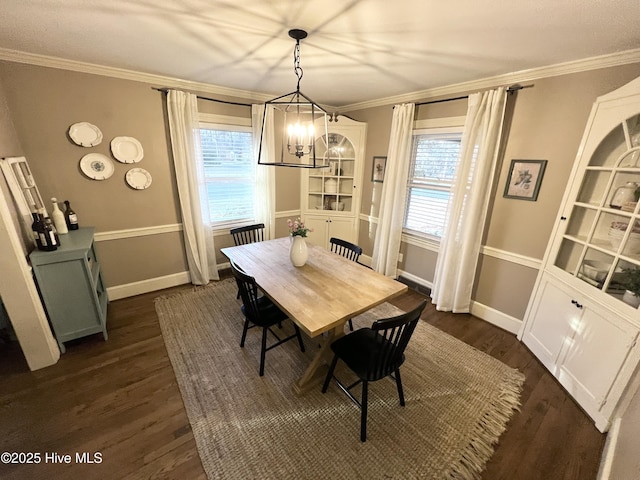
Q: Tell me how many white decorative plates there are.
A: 4